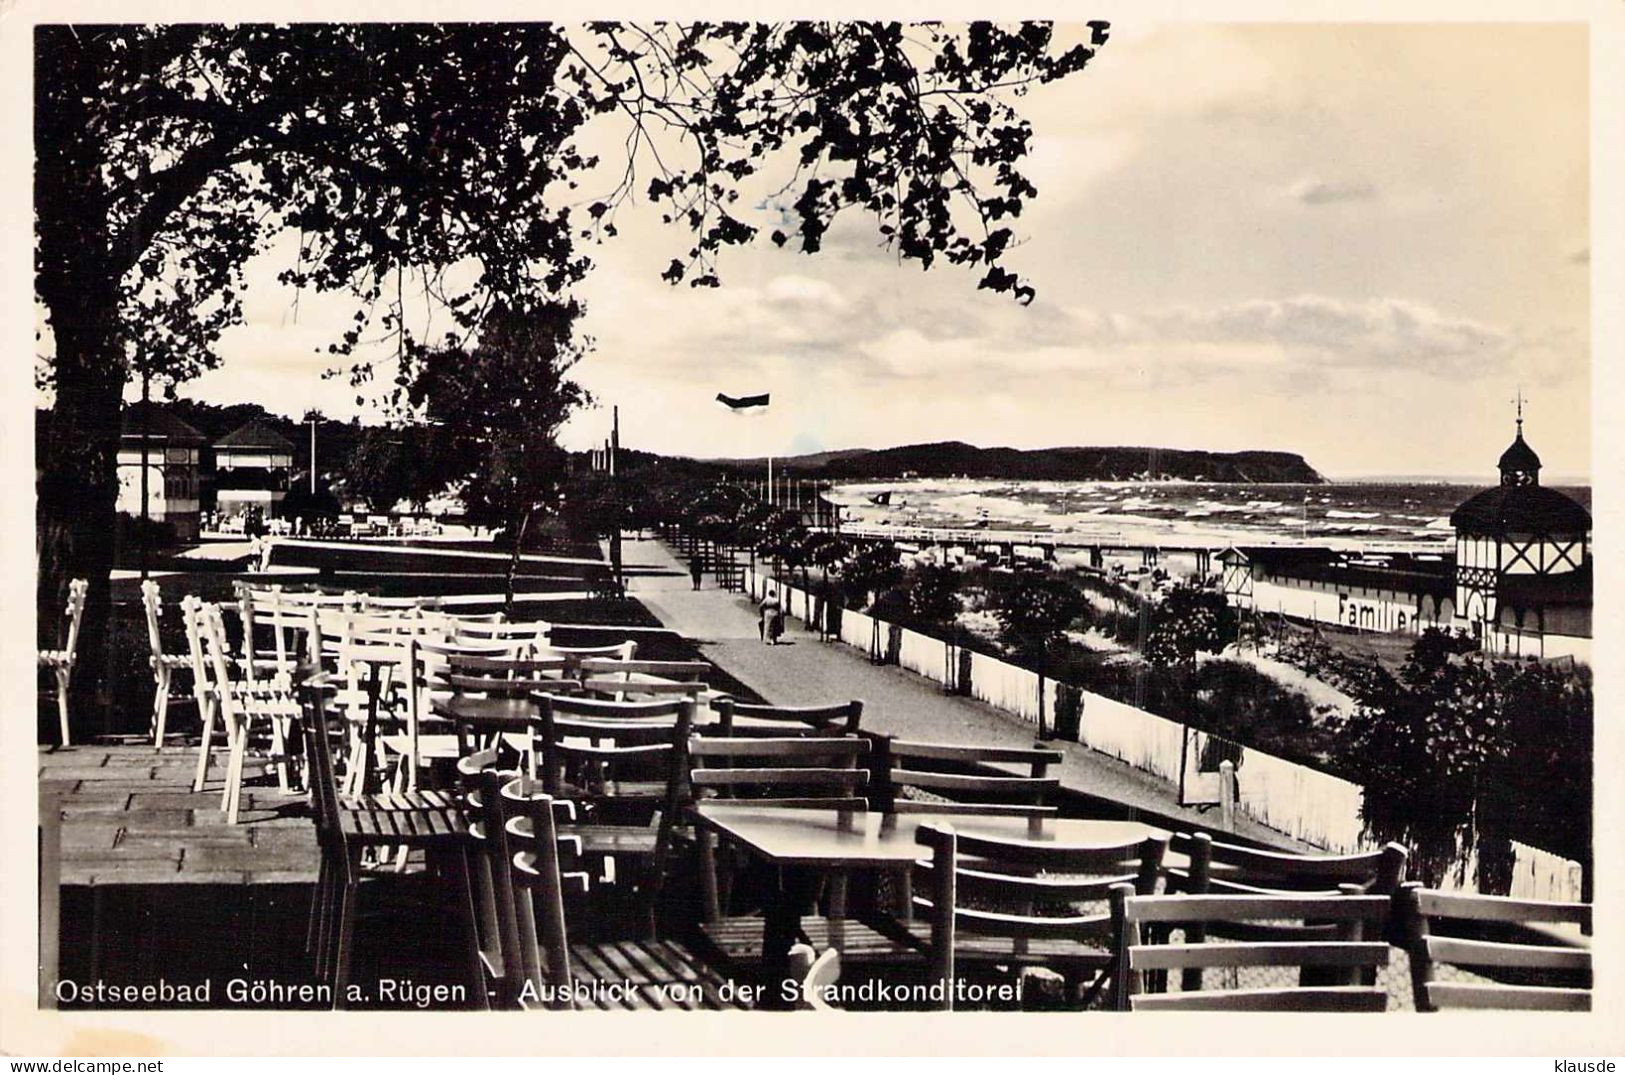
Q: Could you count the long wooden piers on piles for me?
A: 1